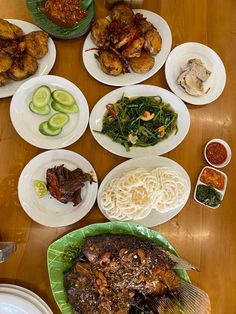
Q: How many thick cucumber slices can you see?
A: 6